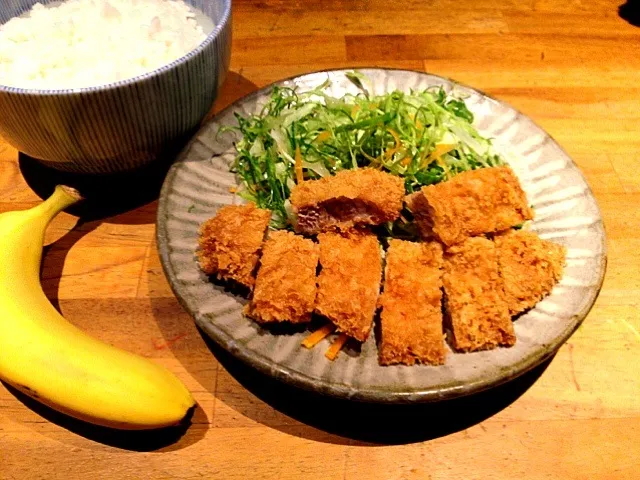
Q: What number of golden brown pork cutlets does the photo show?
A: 8